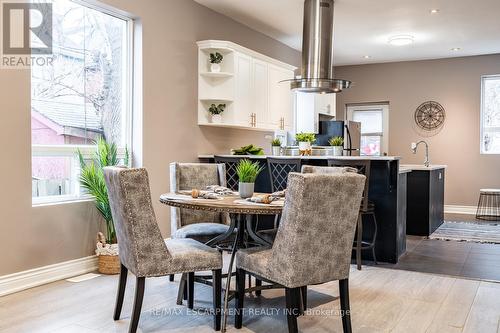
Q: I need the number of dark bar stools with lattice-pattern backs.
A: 3